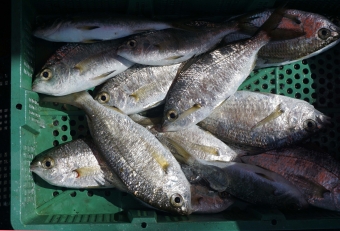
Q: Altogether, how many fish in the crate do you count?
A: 13